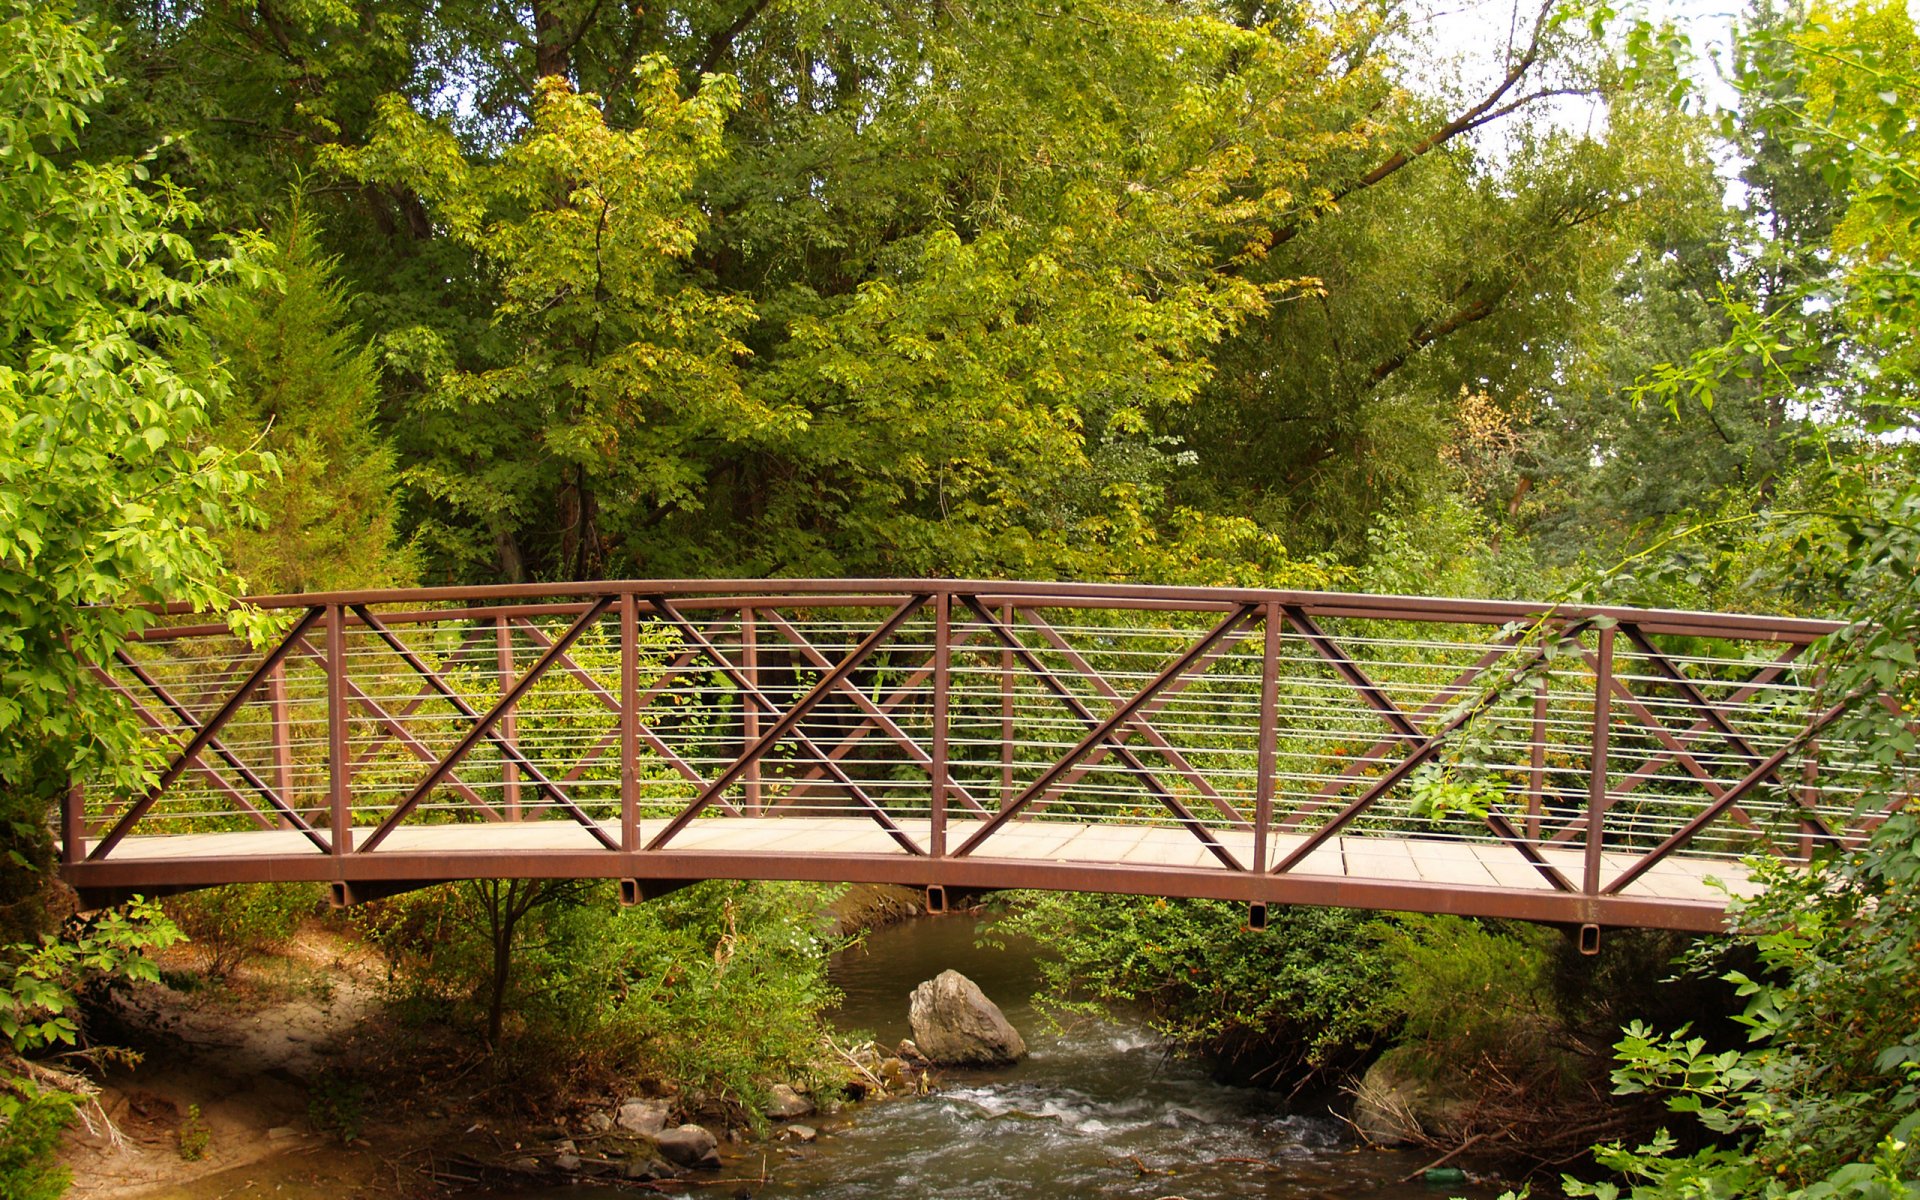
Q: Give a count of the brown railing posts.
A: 12